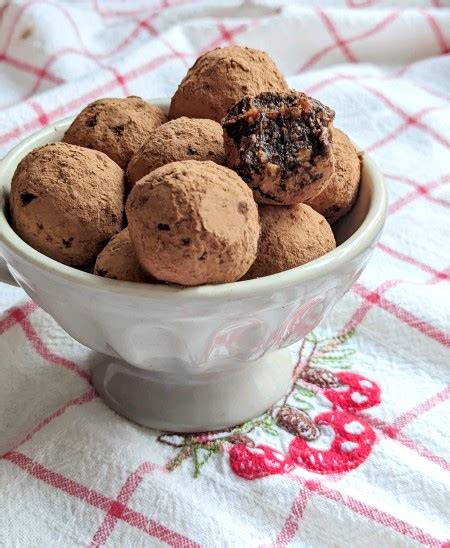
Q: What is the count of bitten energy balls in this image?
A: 1